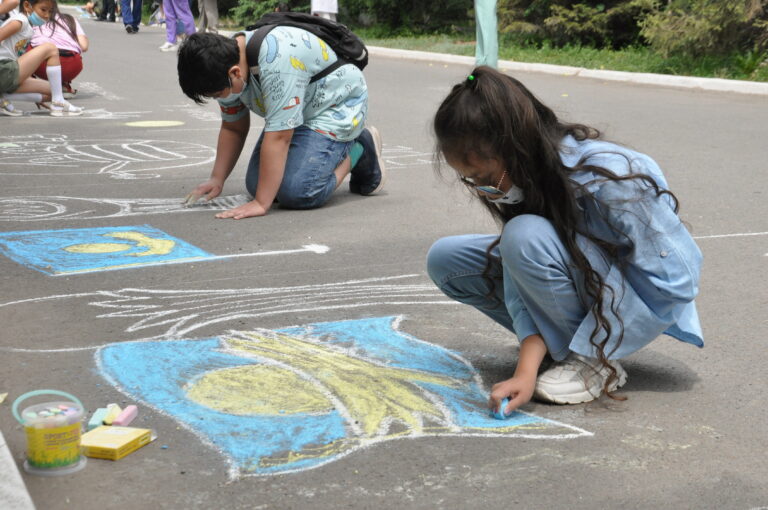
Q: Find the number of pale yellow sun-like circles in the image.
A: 3